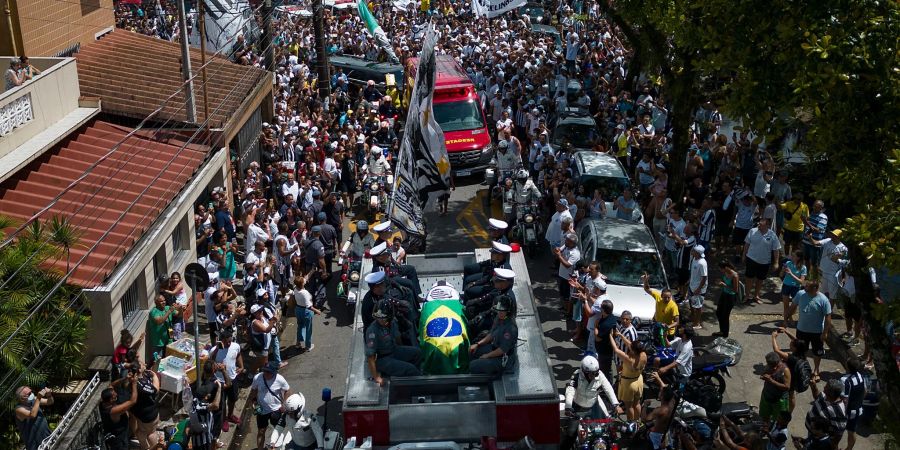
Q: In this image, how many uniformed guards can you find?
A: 8